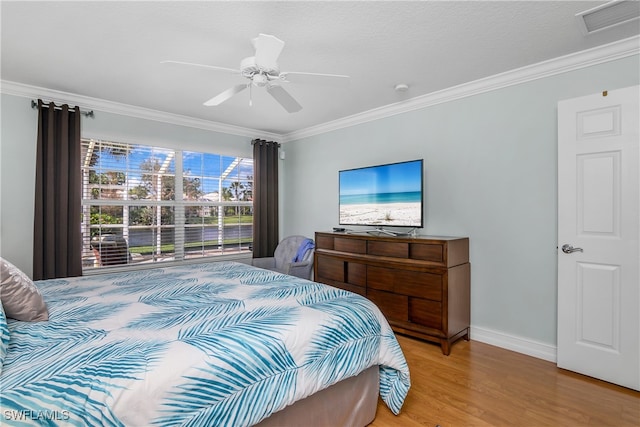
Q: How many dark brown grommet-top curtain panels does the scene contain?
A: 2